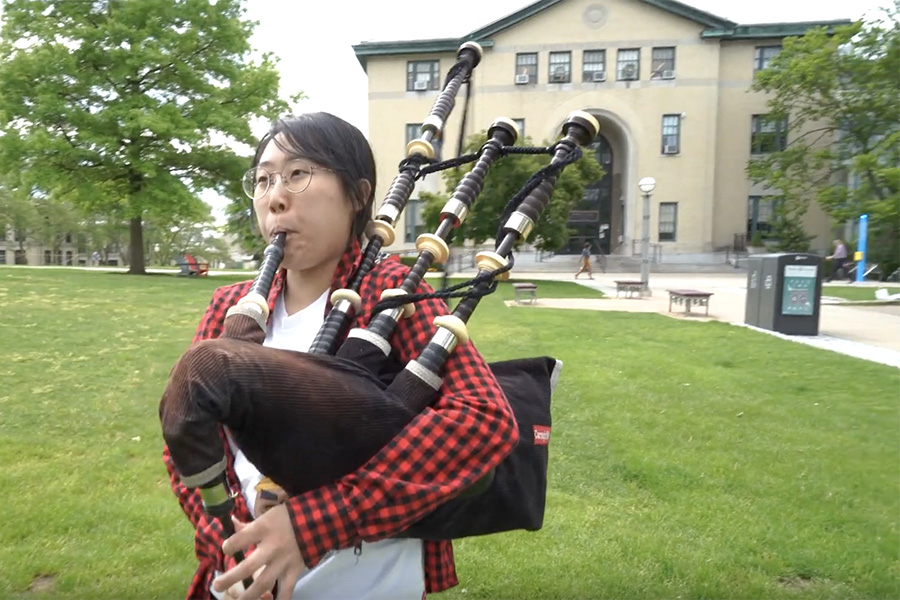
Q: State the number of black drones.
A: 3